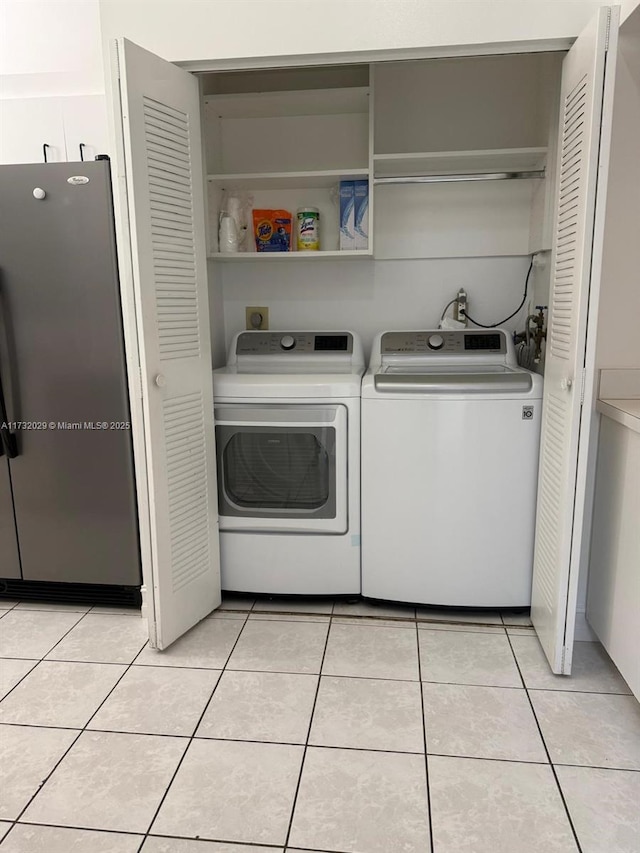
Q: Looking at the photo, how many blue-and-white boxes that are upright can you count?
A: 2